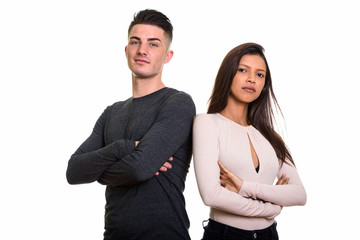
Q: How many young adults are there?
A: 2